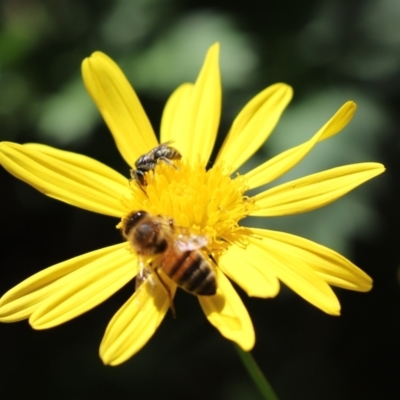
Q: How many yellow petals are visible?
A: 15